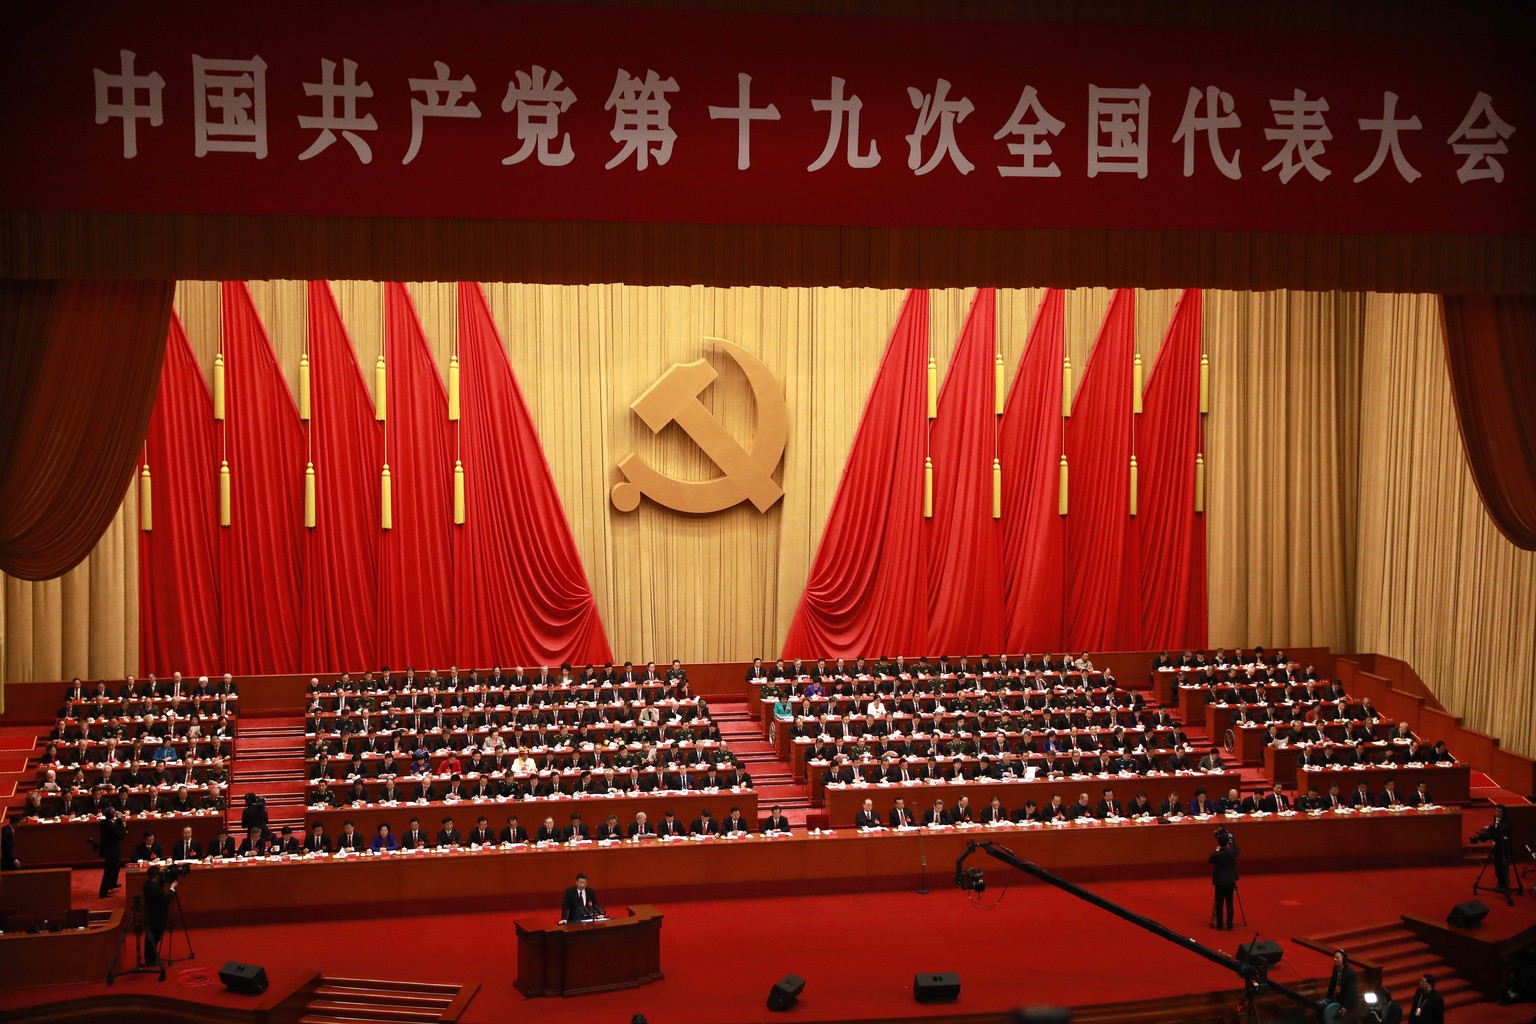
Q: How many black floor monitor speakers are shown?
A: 5